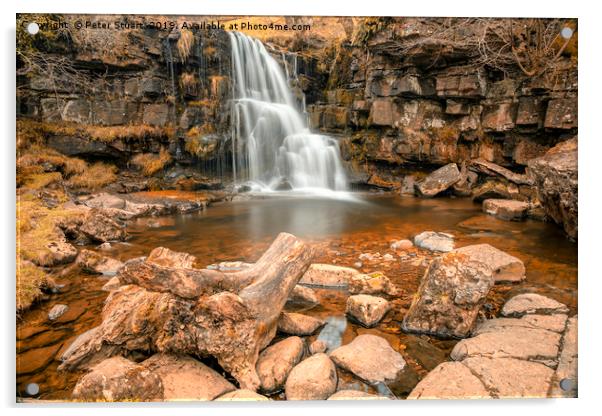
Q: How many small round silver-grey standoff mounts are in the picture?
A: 4